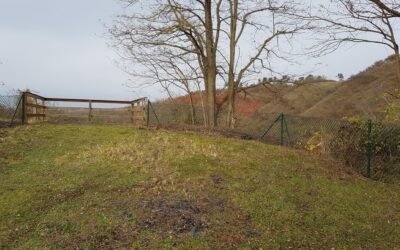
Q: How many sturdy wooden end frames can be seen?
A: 2